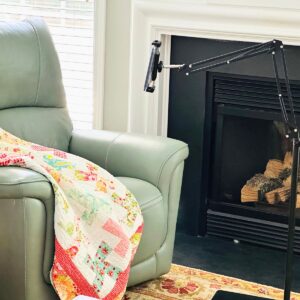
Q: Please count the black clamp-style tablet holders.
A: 1